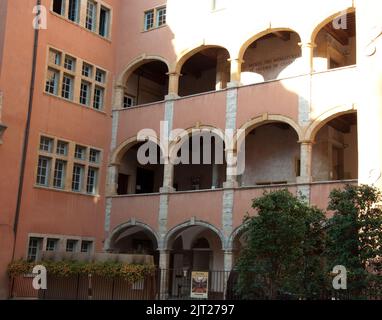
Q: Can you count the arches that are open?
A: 11